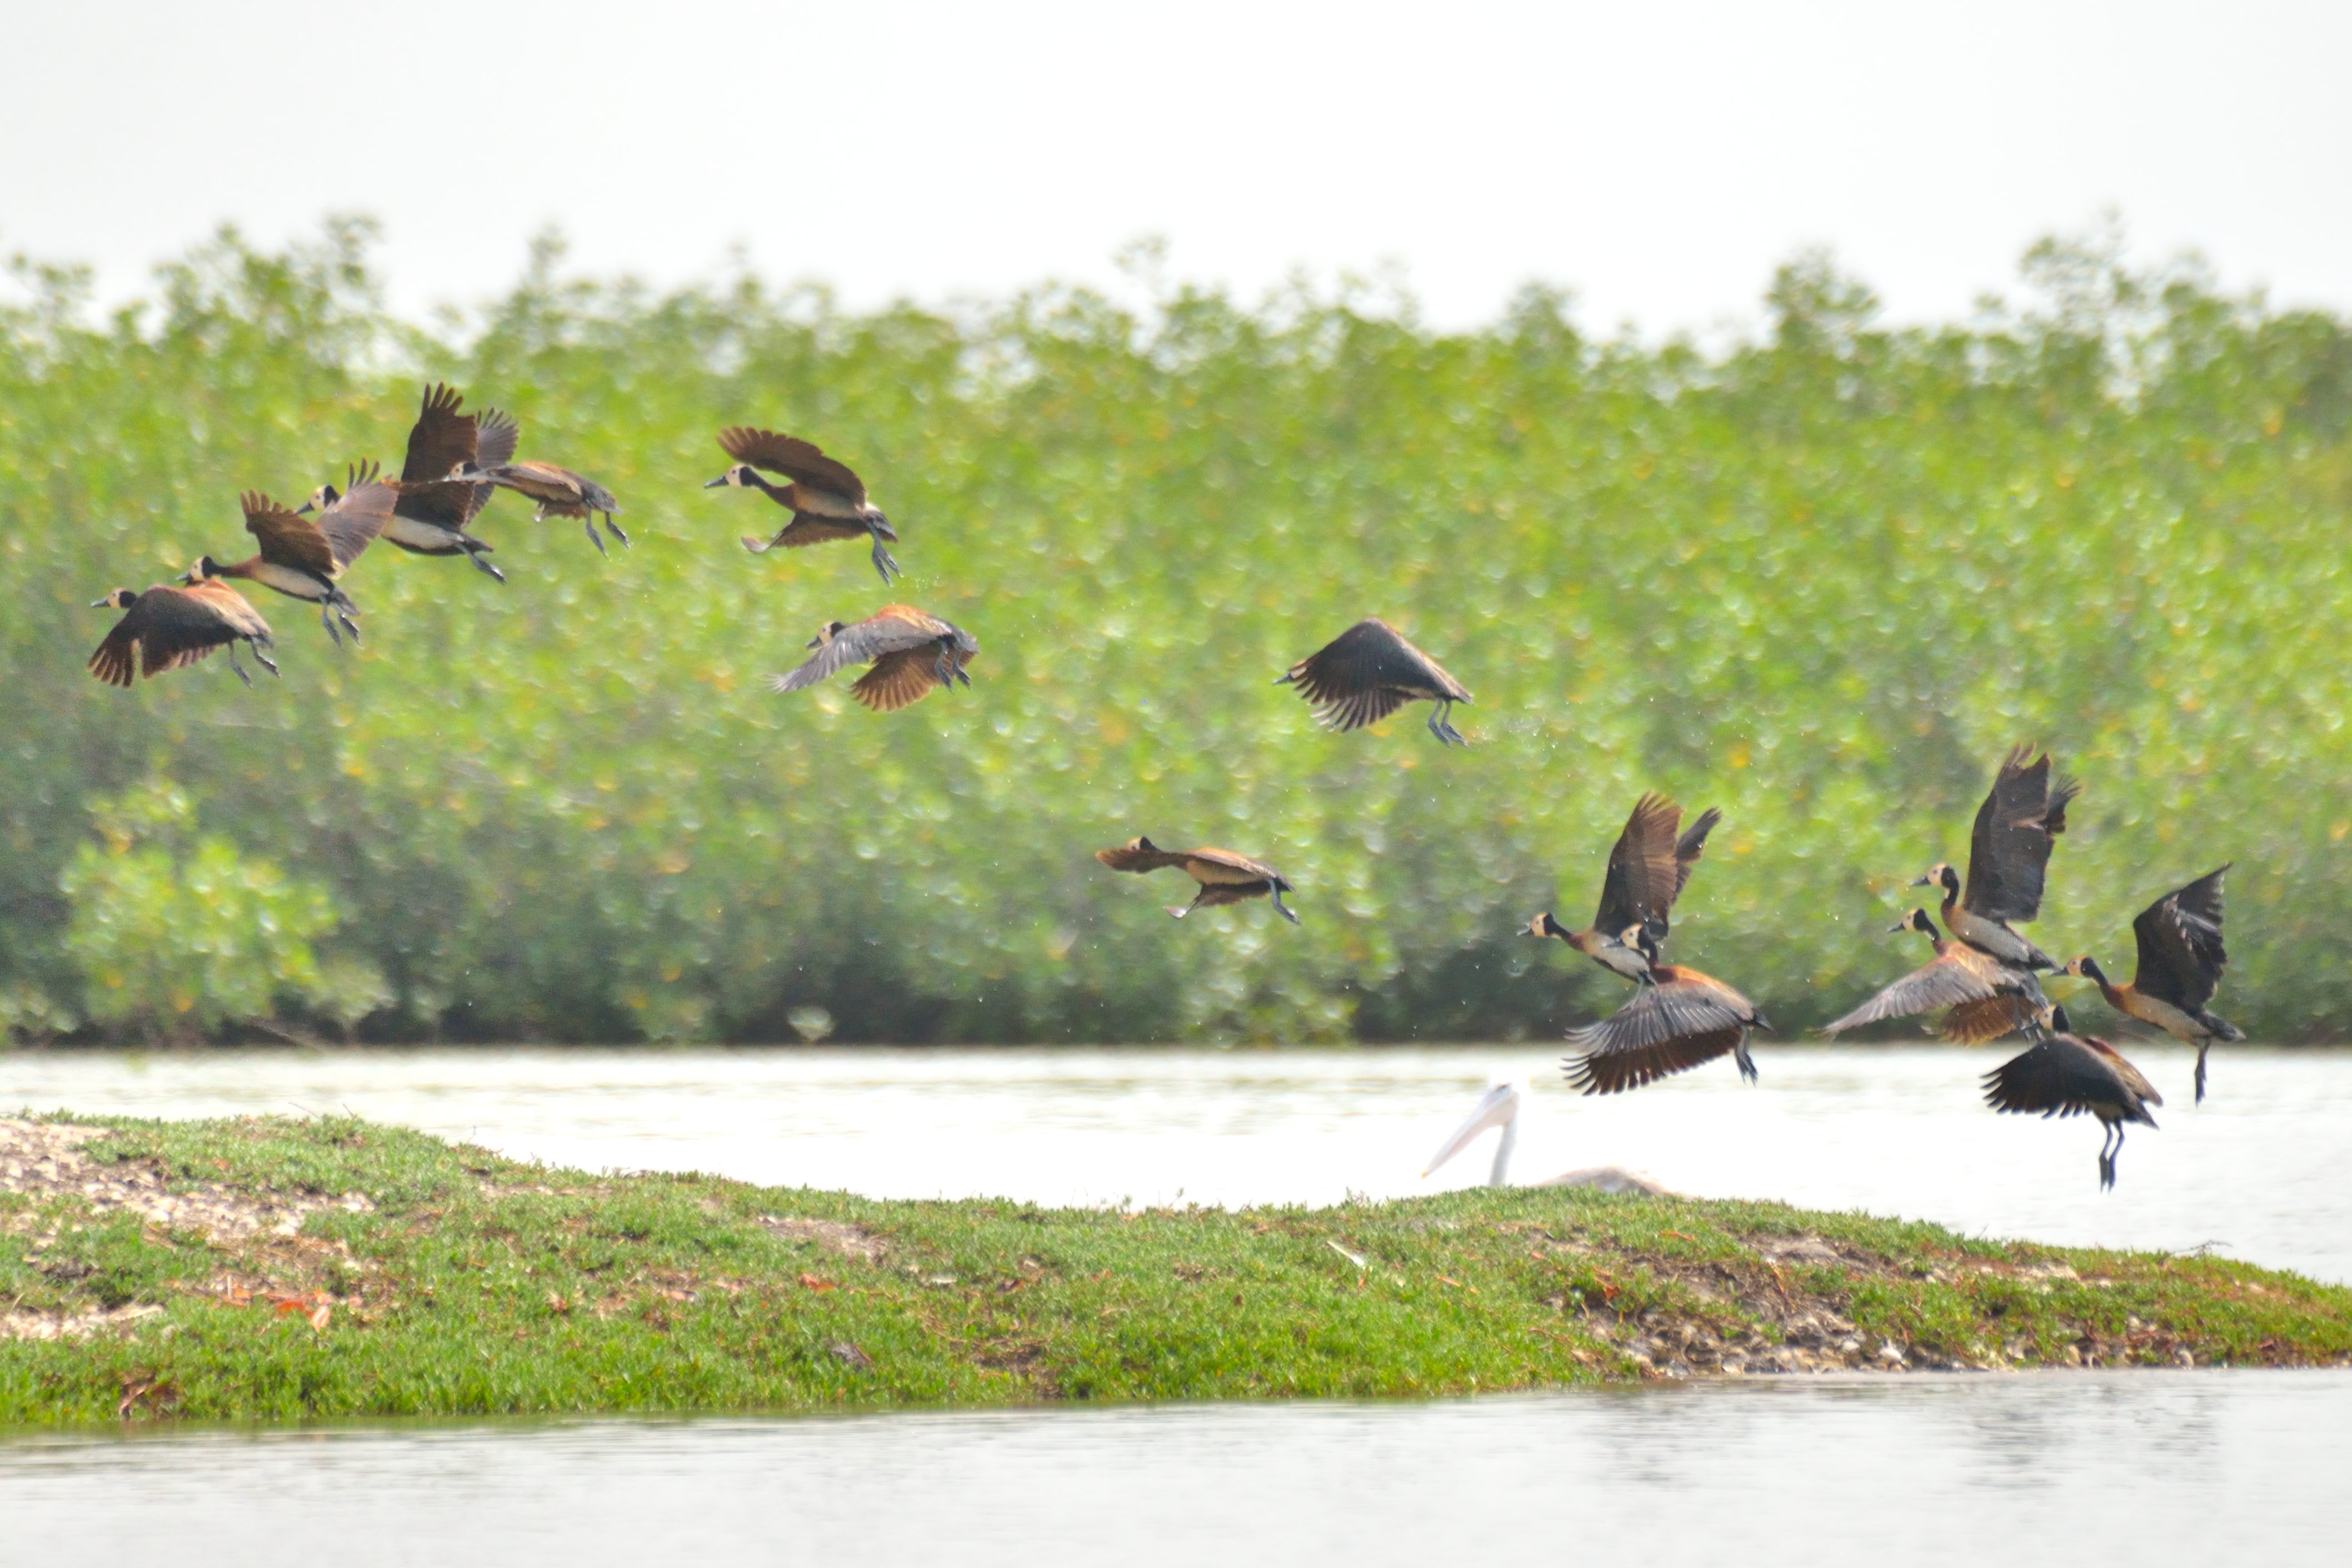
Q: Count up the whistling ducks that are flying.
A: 14